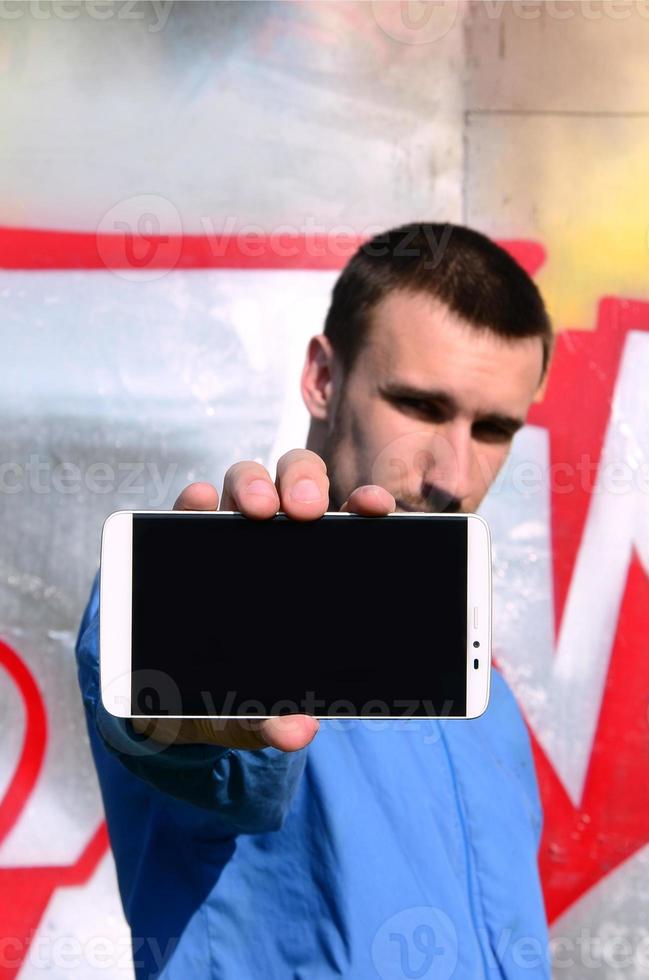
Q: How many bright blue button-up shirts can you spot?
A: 1